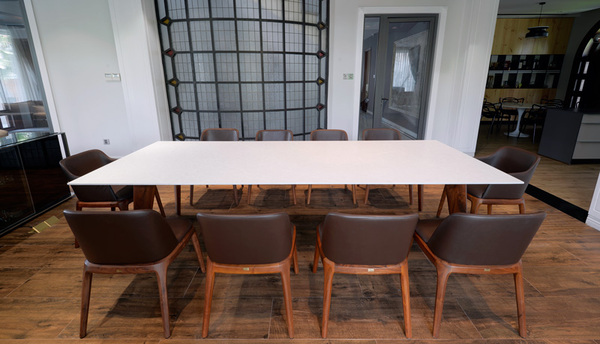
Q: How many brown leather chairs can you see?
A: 10